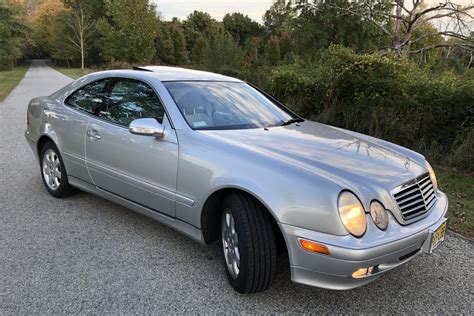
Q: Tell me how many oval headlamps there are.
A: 2